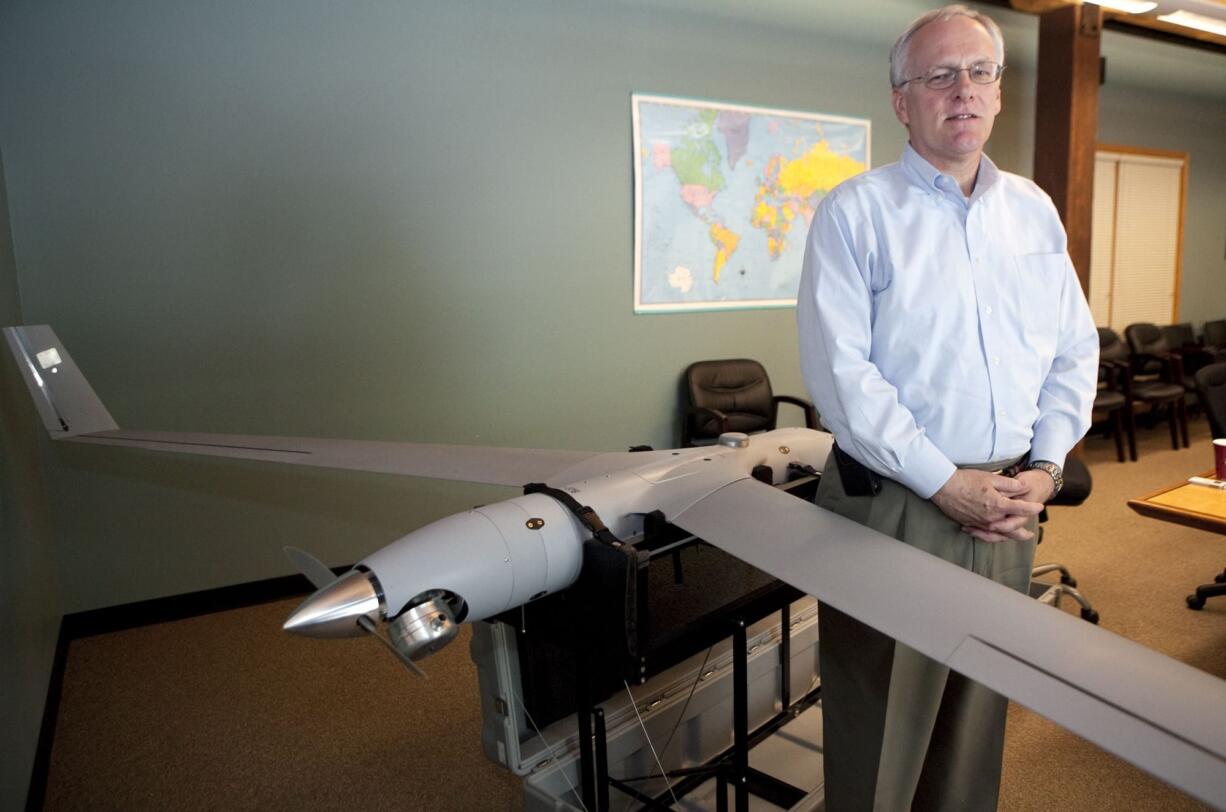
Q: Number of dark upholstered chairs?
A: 7